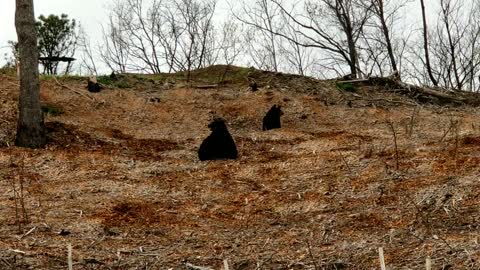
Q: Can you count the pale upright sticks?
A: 4